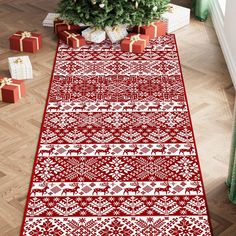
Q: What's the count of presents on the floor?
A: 11